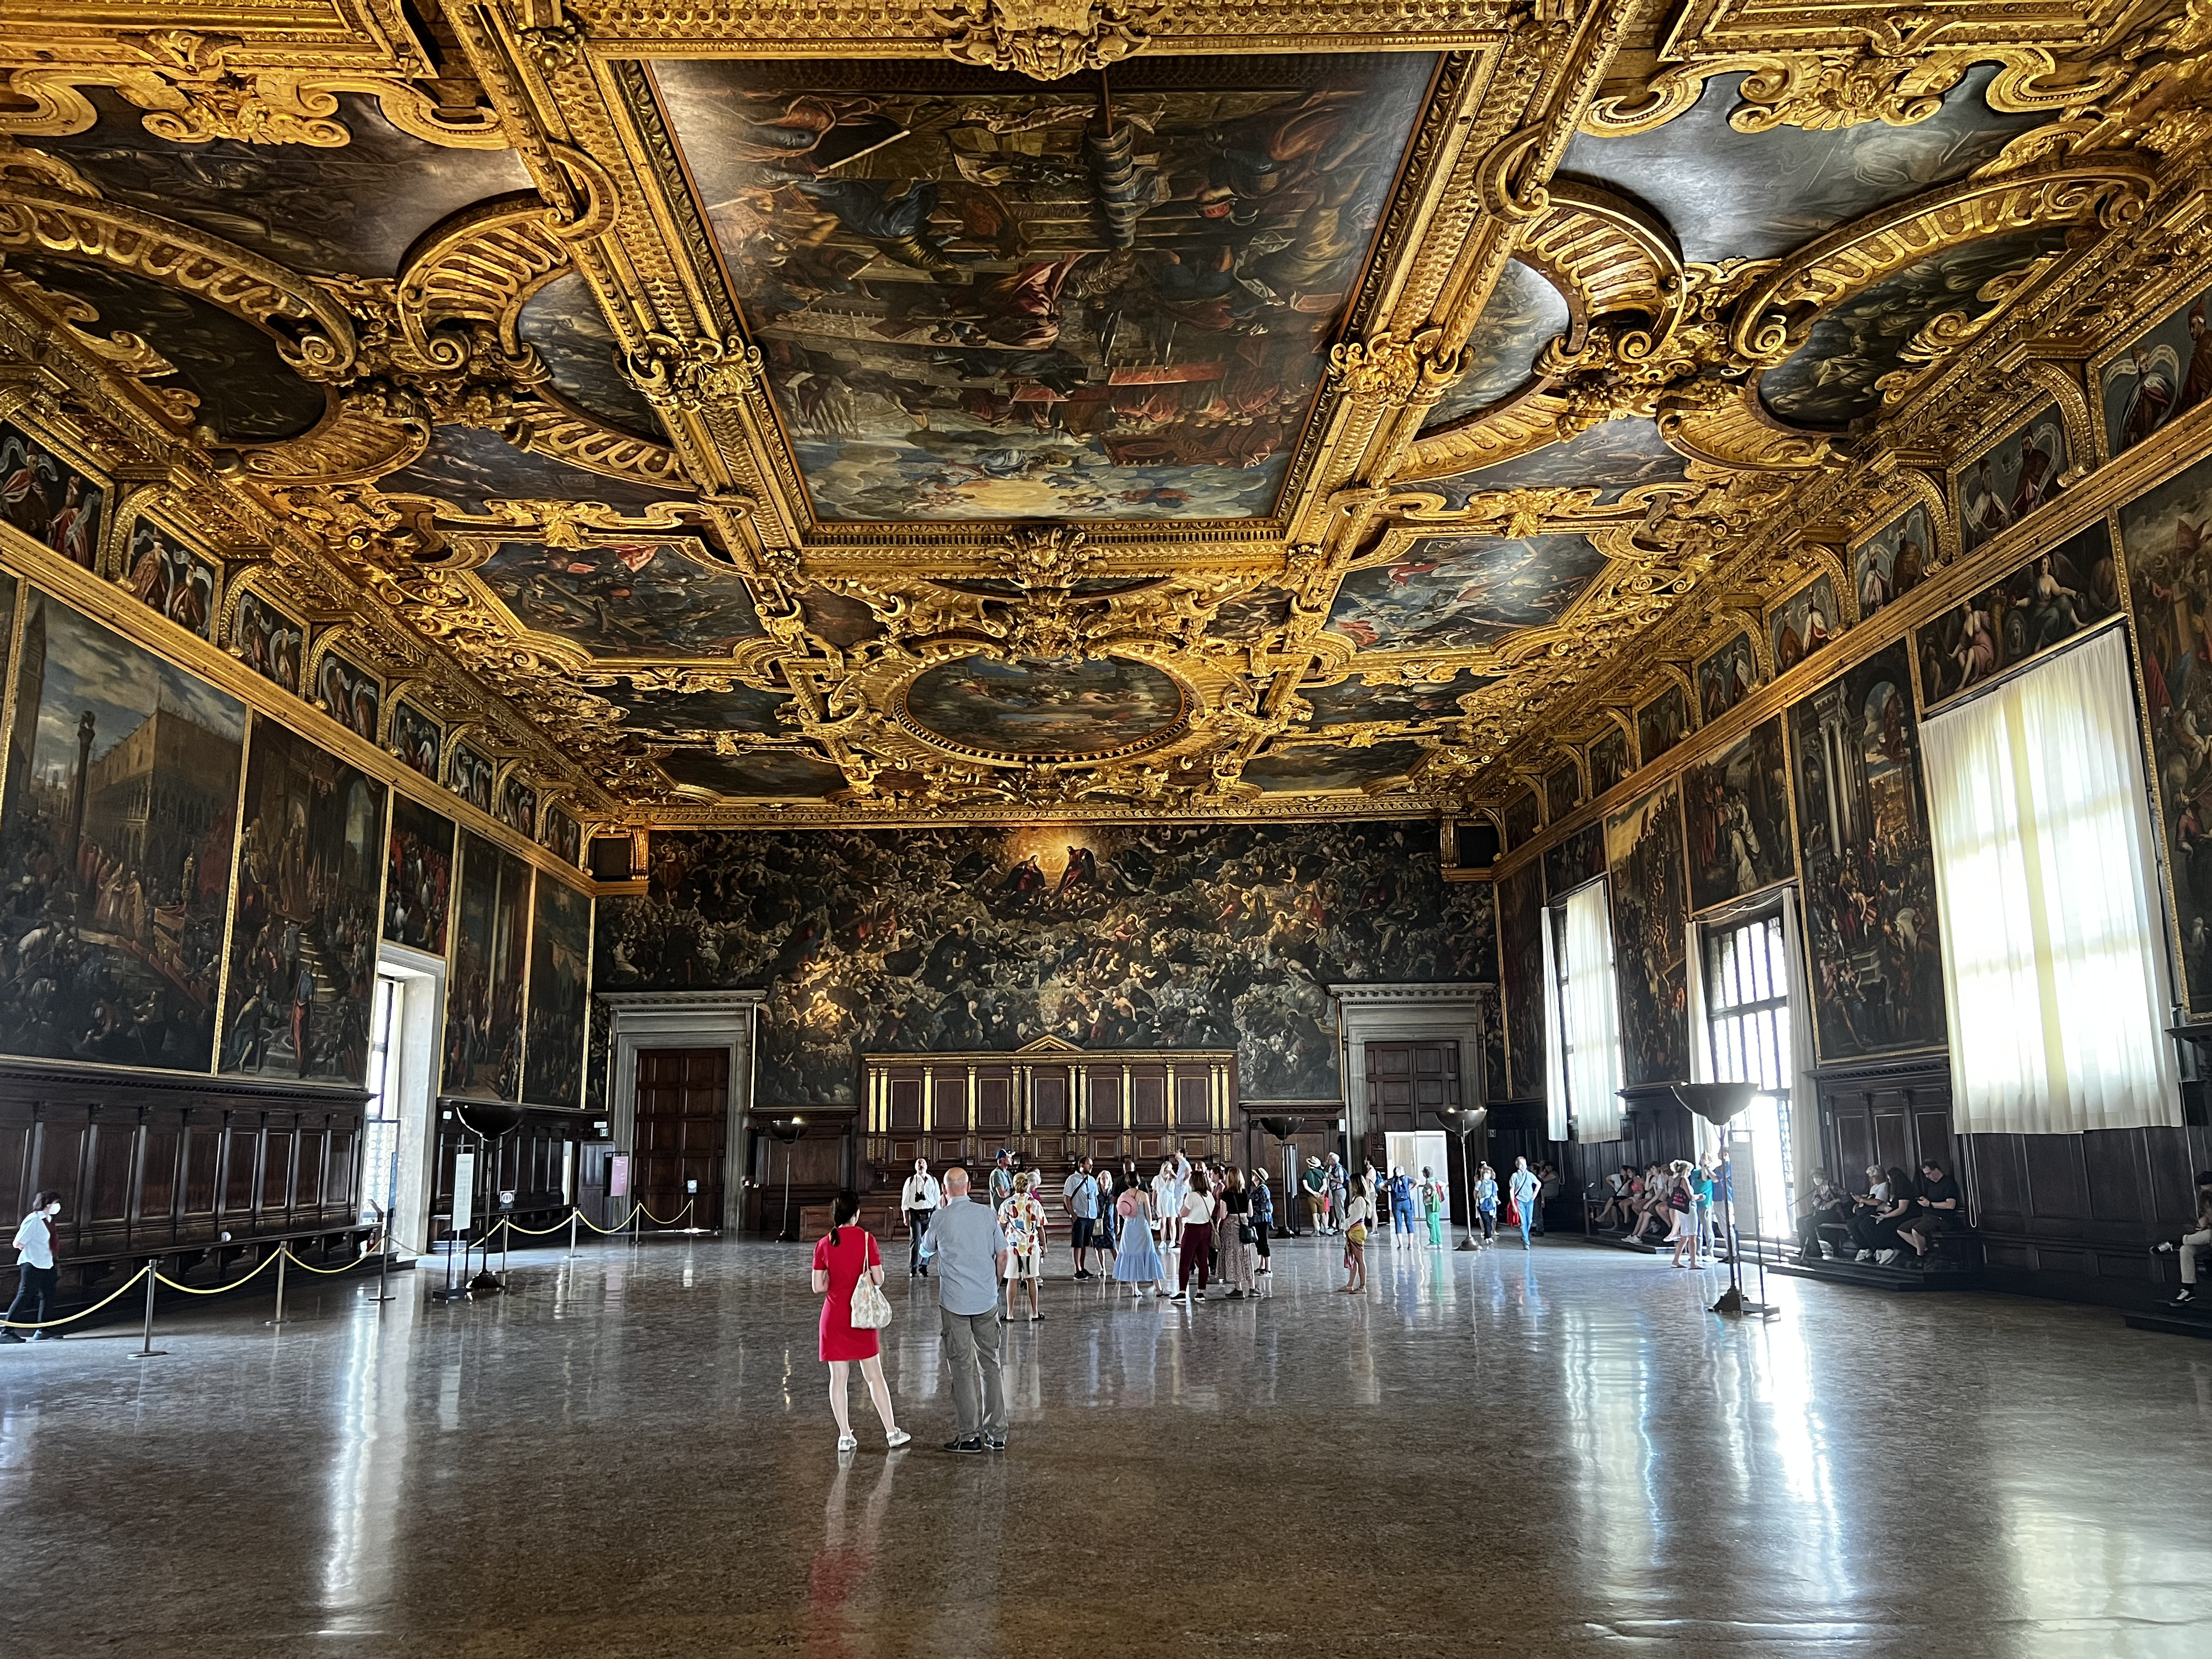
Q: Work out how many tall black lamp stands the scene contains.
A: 5